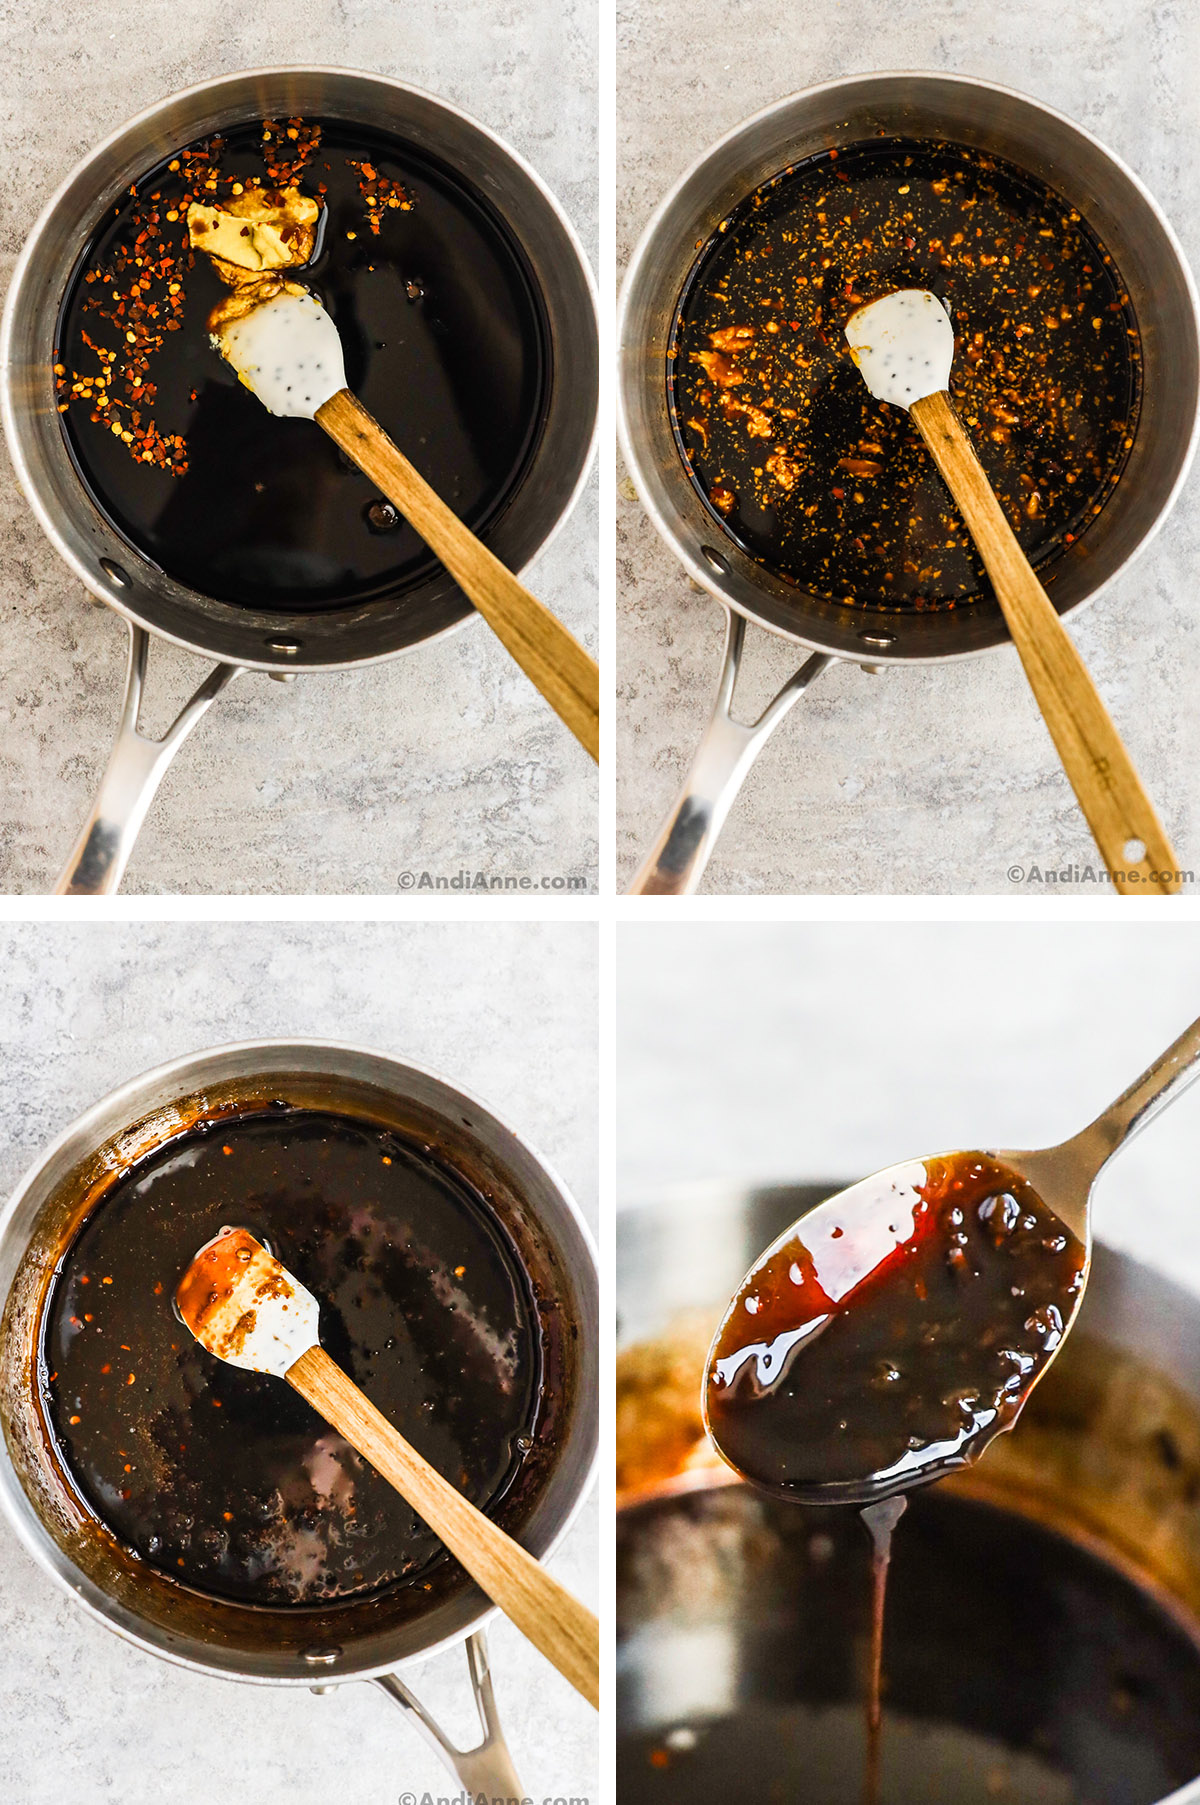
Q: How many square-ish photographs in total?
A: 4